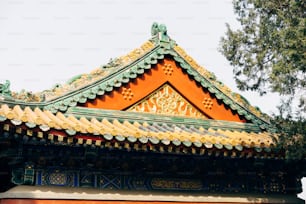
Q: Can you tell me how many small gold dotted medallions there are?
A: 3